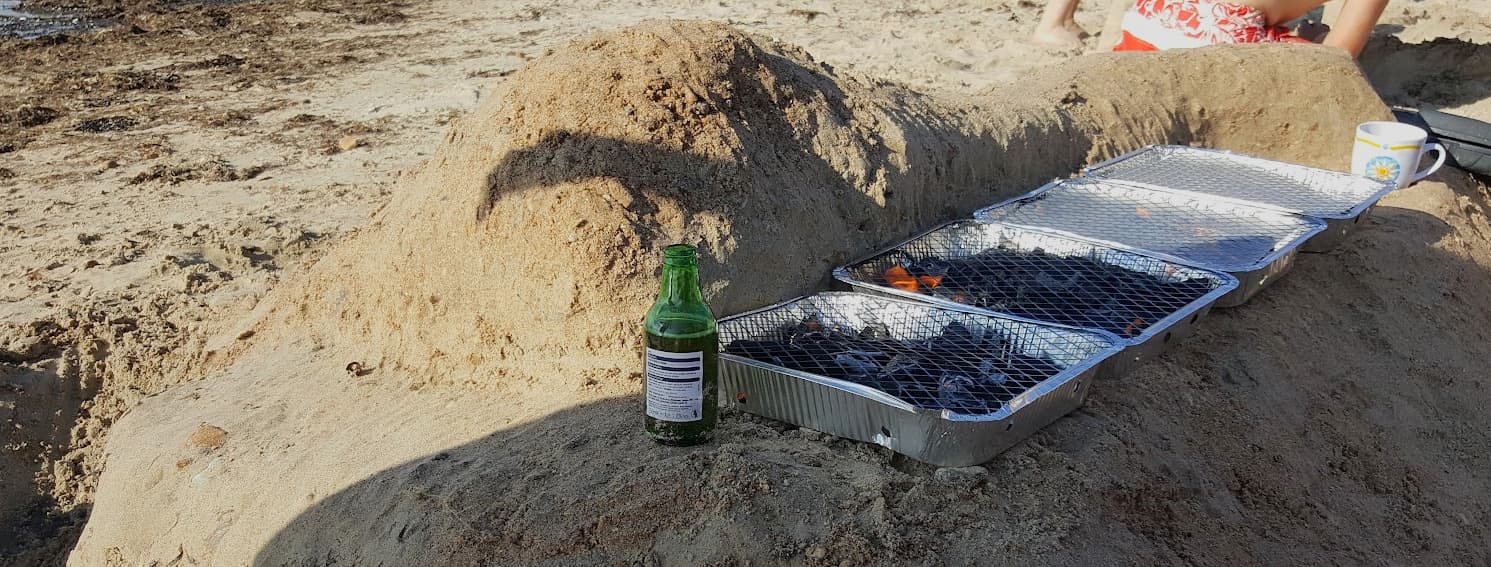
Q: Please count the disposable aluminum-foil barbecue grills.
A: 4